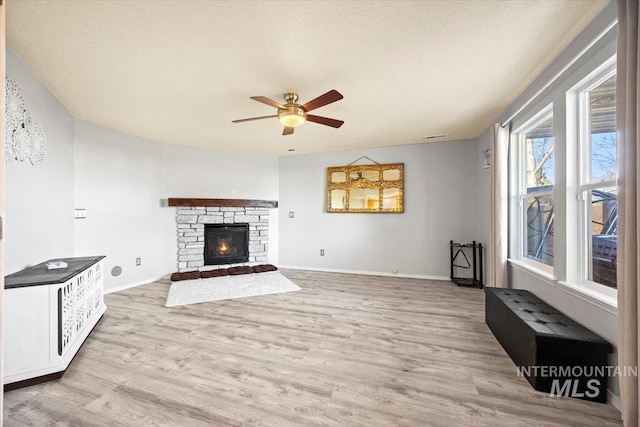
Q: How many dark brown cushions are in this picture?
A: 4